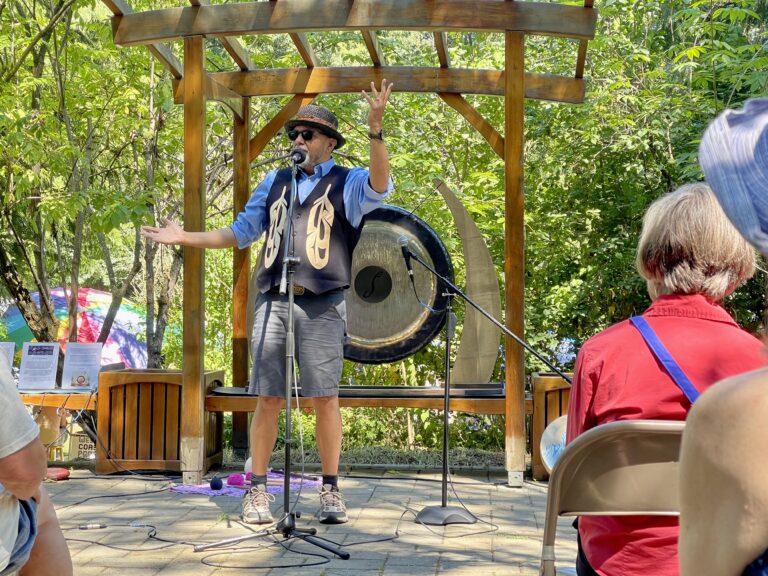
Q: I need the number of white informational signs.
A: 3